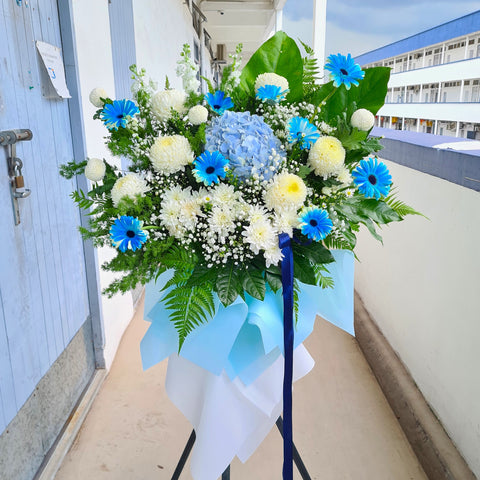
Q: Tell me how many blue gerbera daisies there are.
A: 9